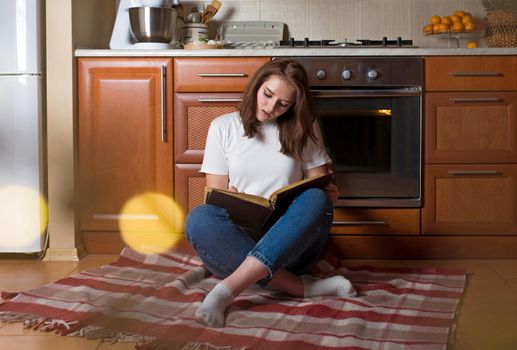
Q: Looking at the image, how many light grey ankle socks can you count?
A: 2